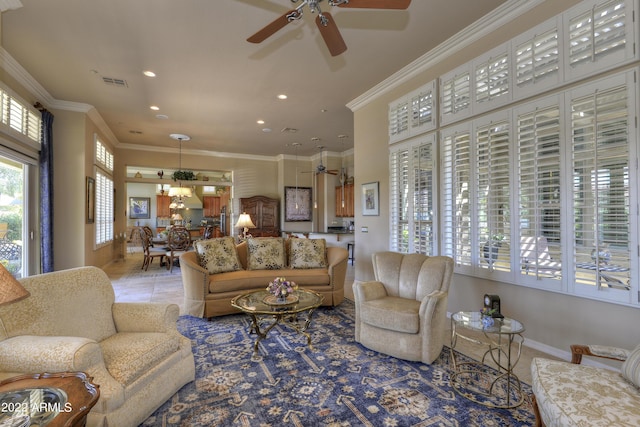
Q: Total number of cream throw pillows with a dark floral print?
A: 3